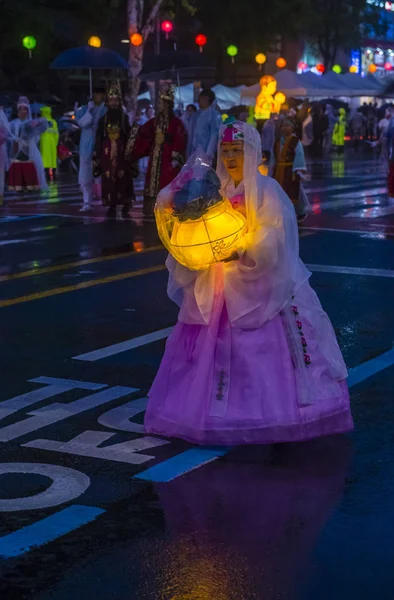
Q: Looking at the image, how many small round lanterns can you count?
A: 14